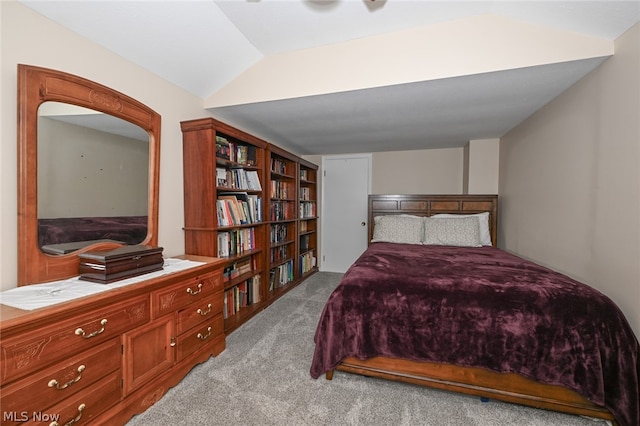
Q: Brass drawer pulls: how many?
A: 6